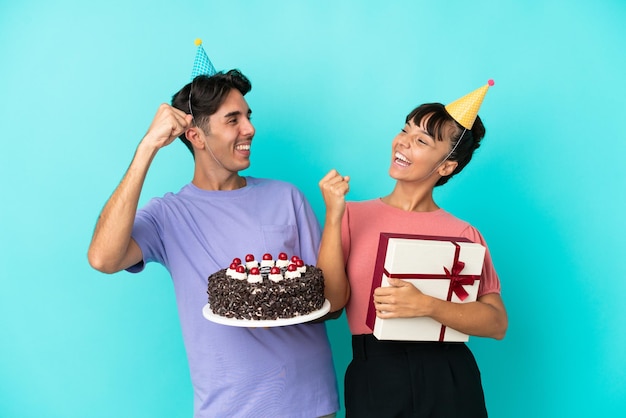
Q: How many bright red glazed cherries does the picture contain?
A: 11